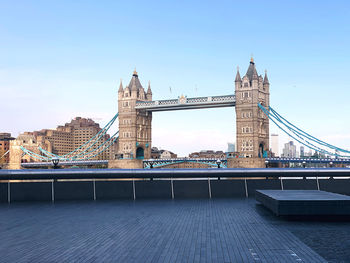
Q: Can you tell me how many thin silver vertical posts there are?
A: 9